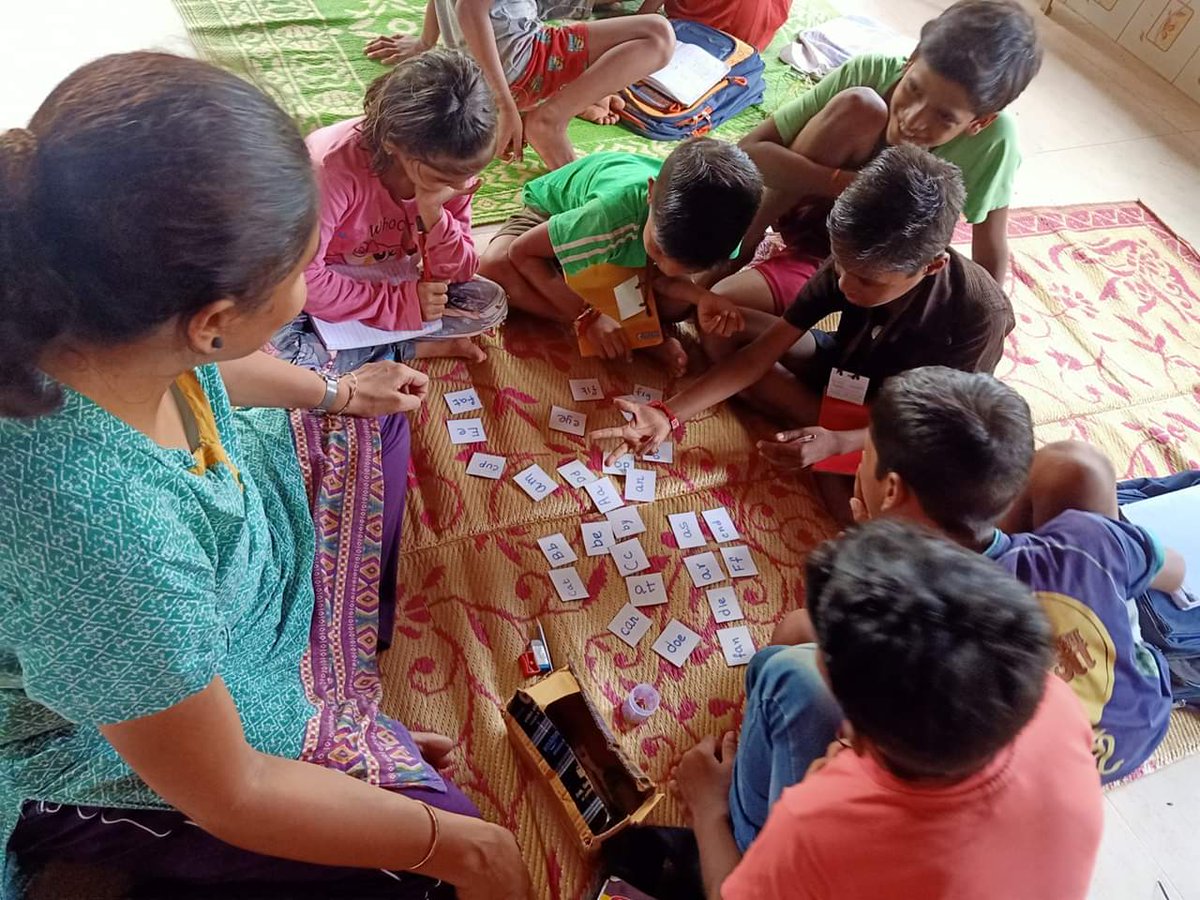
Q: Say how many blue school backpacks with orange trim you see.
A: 1